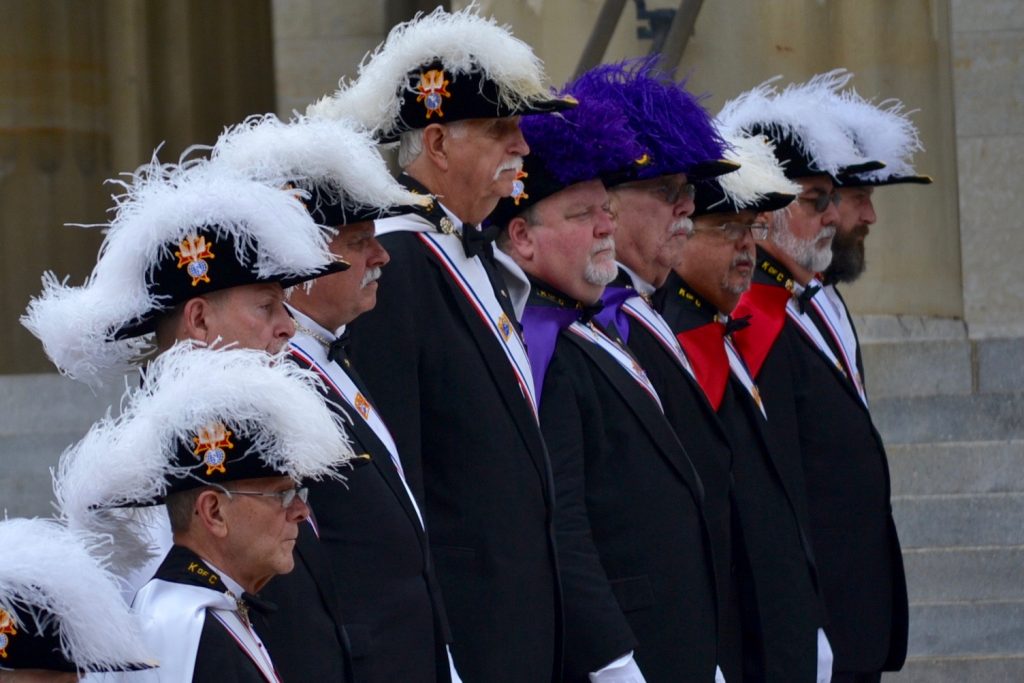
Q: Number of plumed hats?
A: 10